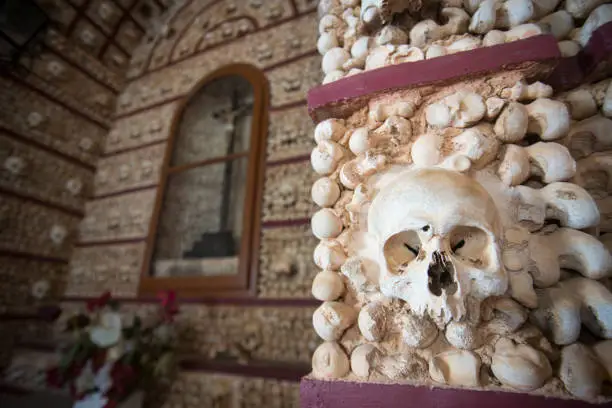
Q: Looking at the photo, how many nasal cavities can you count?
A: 1